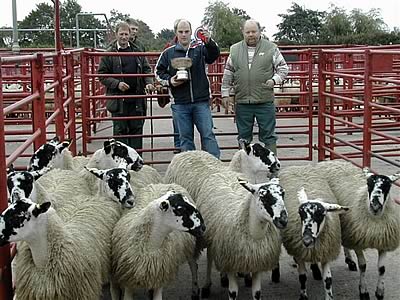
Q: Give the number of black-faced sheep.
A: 10